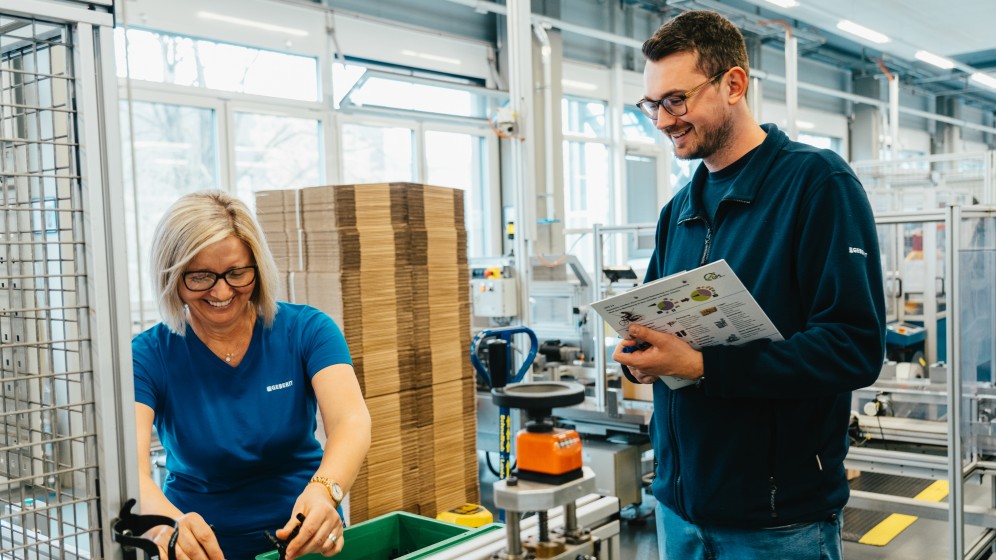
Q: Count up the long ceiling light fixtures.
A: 4